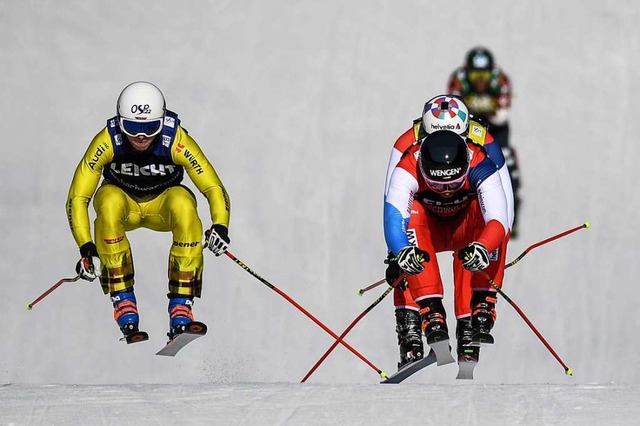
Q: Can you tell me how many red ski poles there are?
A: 6